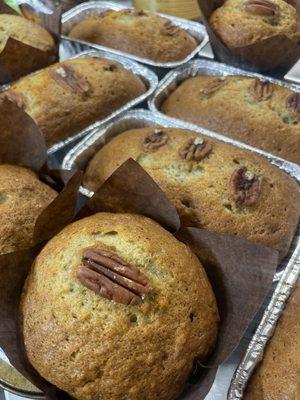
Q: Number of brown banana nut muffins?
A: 4